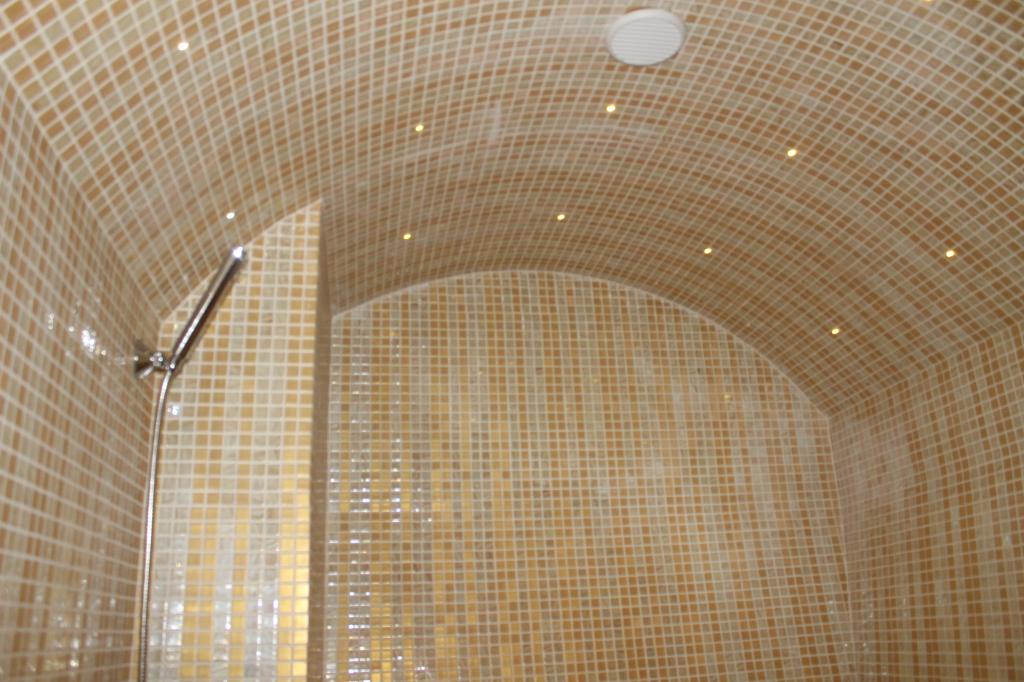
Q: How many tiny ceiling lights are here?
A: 10